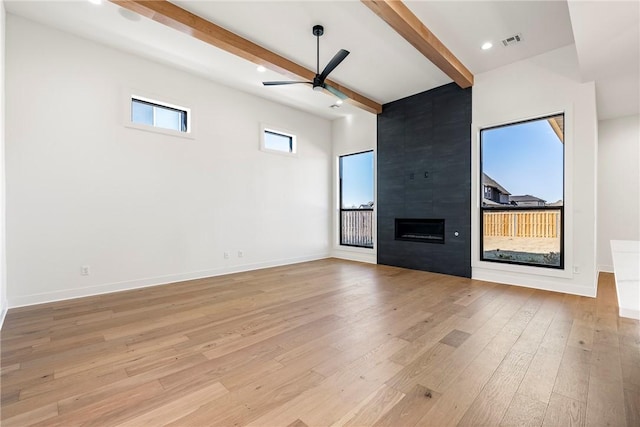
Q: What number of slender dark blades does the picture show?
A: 3